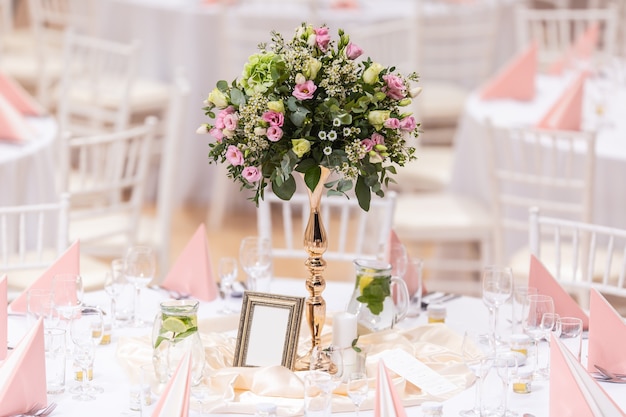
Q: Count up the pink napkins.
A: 15